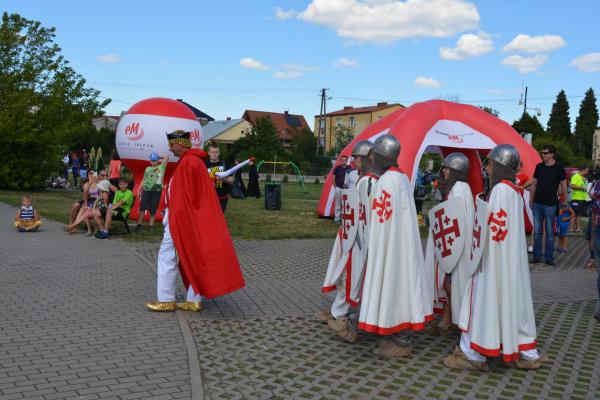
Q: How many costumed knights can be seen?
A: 4